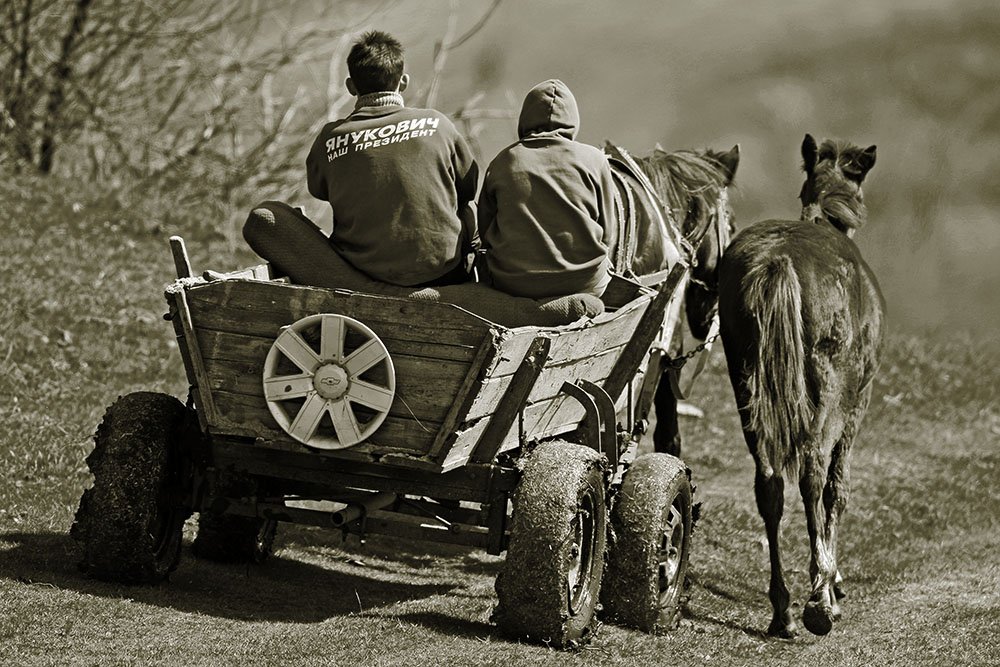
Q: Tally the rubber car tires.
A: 4